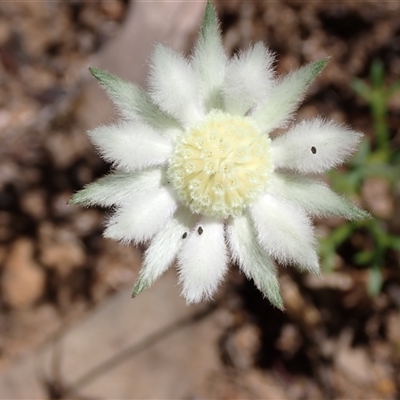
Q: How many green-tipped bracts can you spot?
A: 7